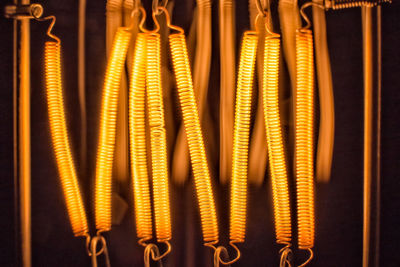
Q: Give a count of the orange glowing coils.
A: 8